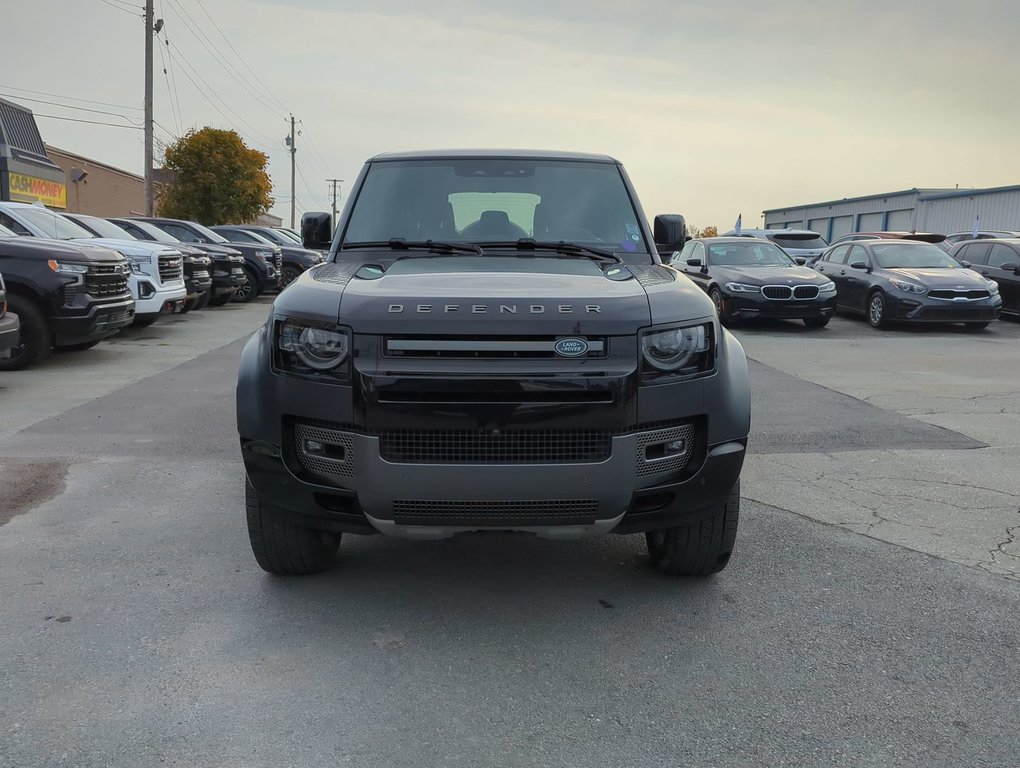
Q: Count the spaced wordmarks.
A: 1